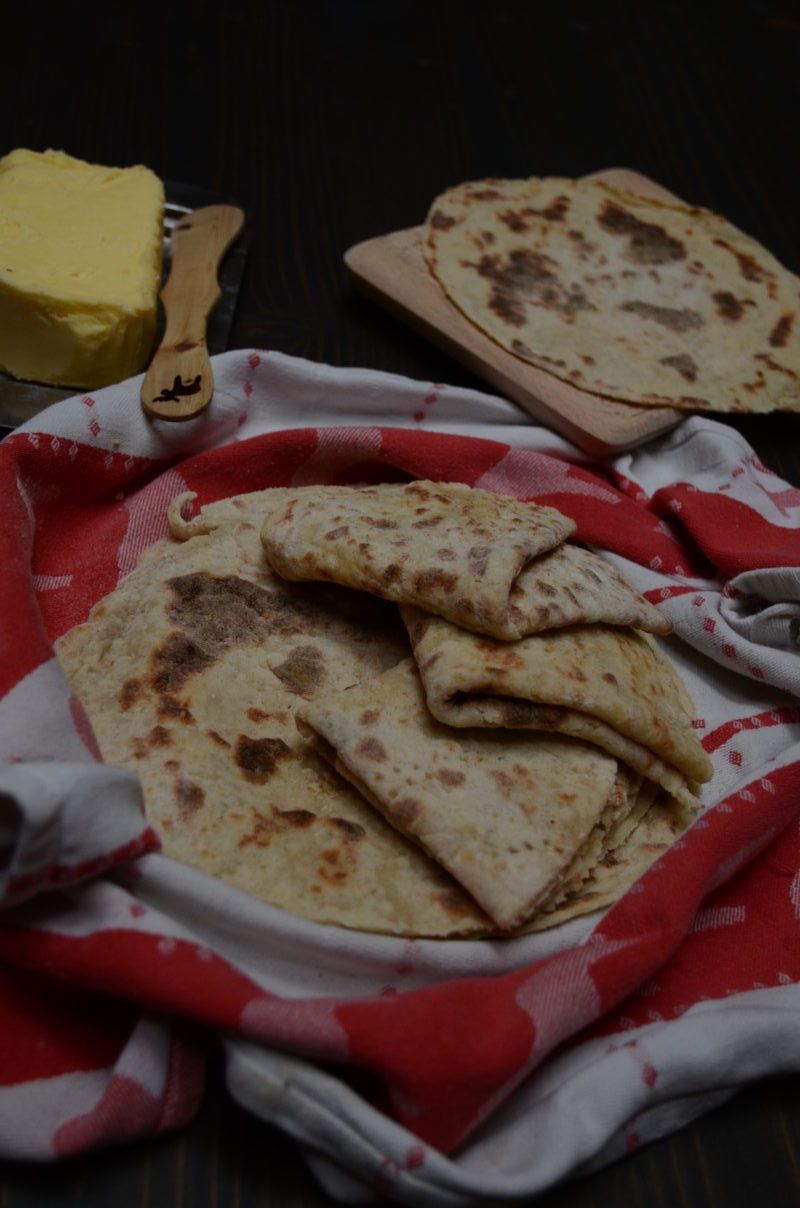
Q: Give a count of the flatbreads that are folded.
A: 3